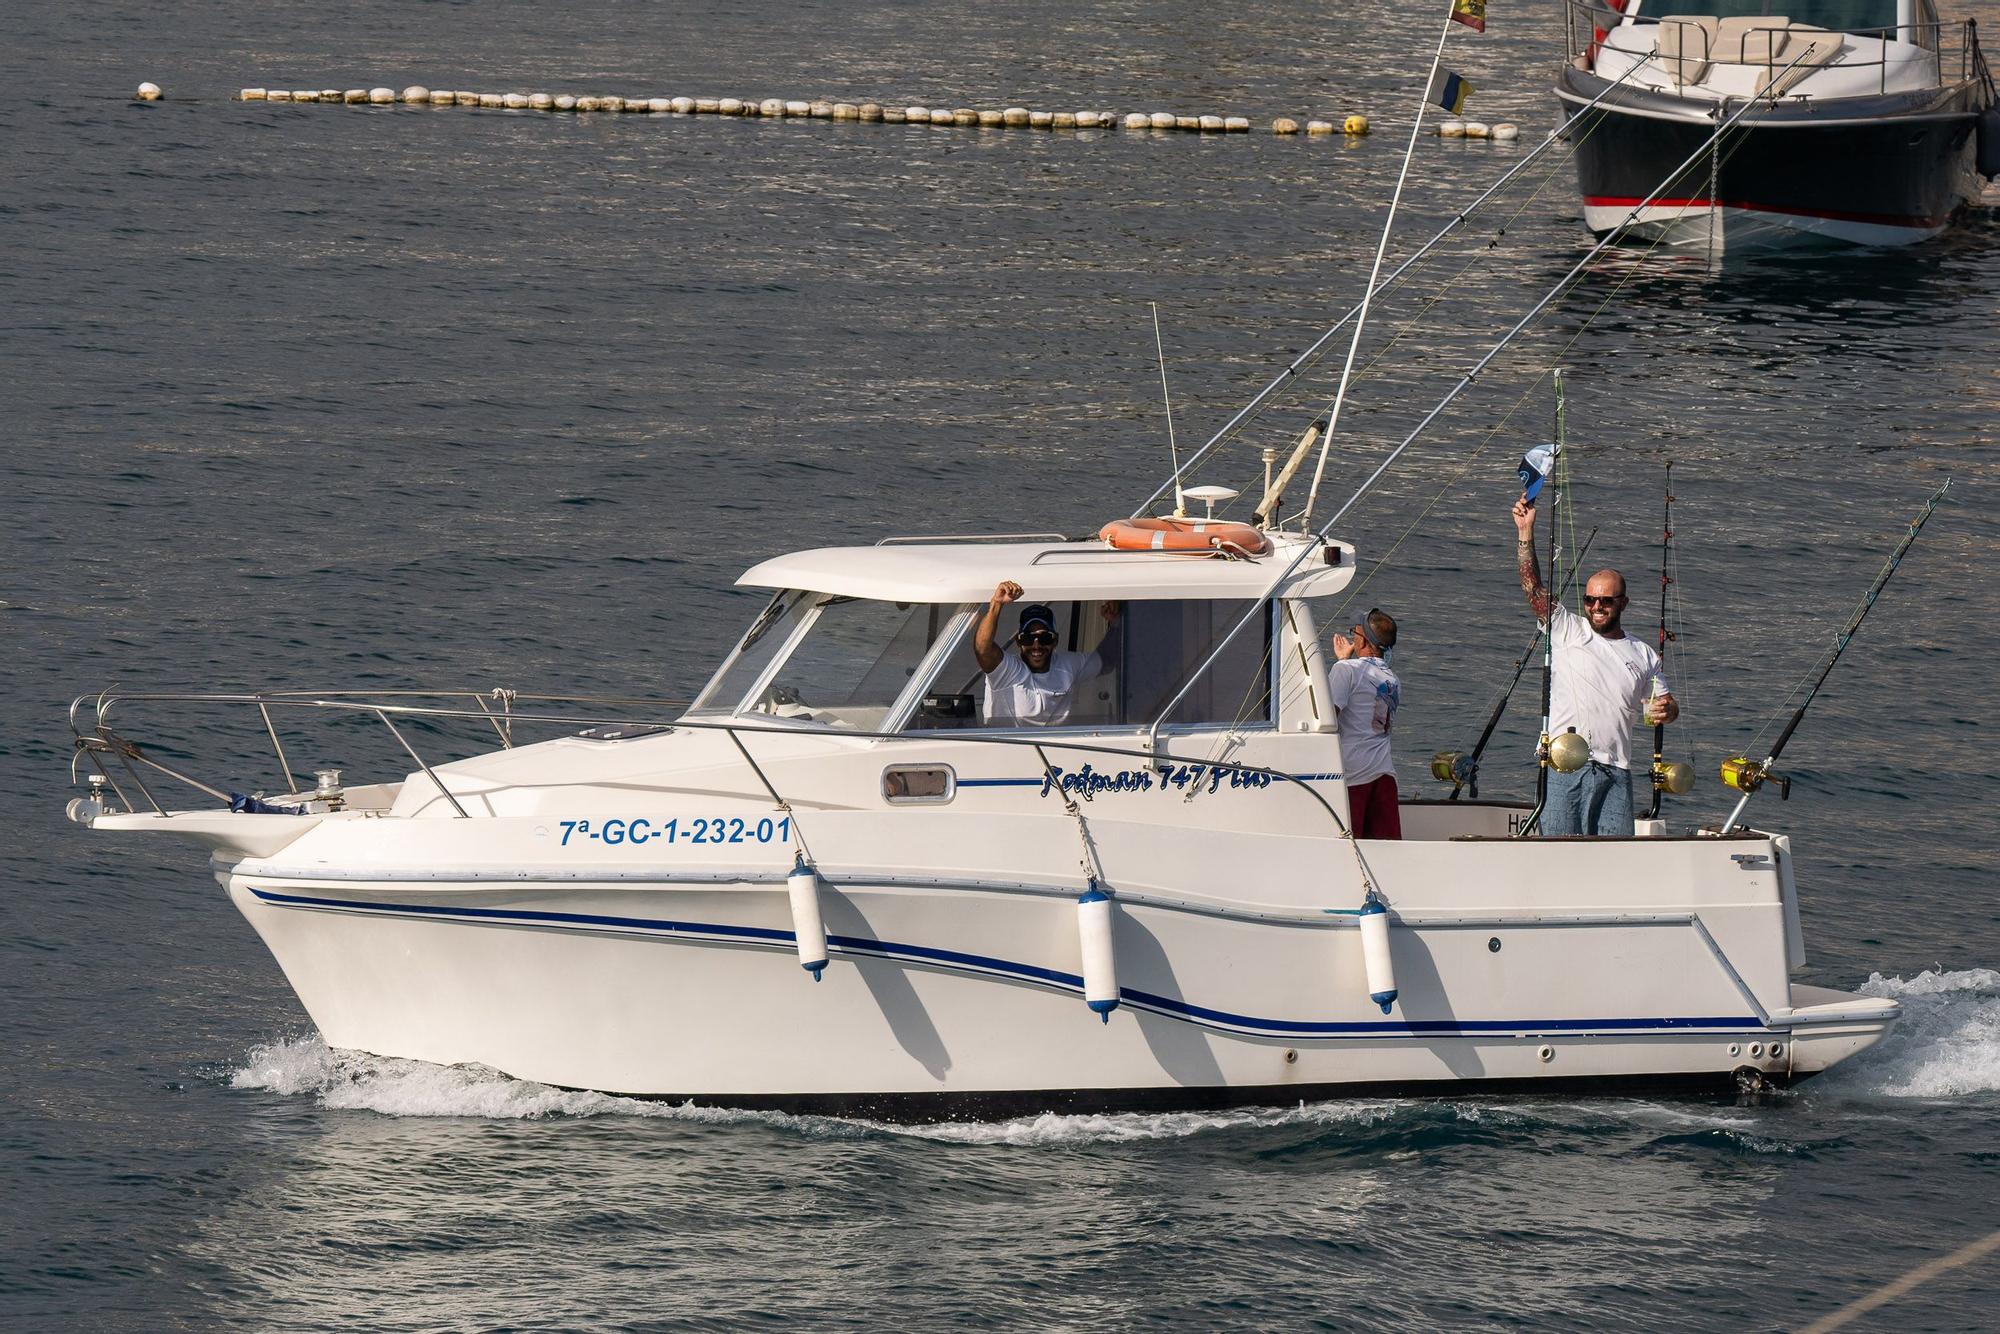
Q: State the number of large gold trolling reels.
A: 4